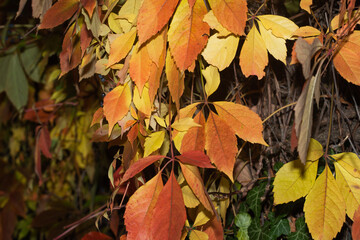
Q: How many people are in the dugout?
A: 0